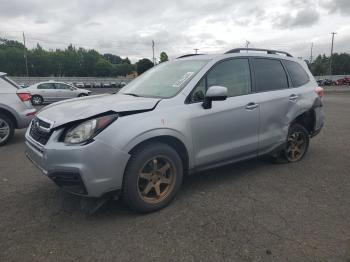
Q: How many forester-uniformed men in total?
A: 0